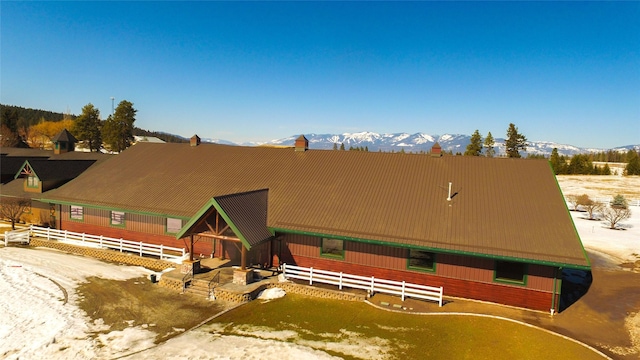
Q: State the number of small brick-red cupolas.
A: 3